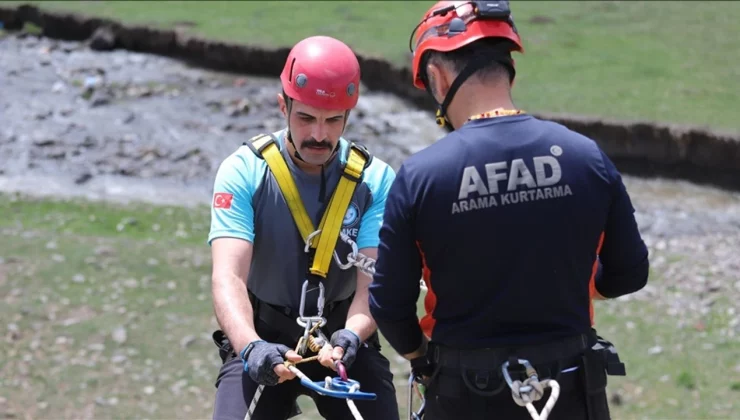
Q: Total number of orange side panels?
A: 2